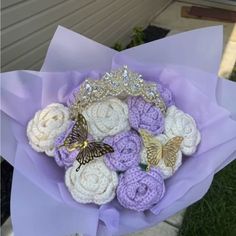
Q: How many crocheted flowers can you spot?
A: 11